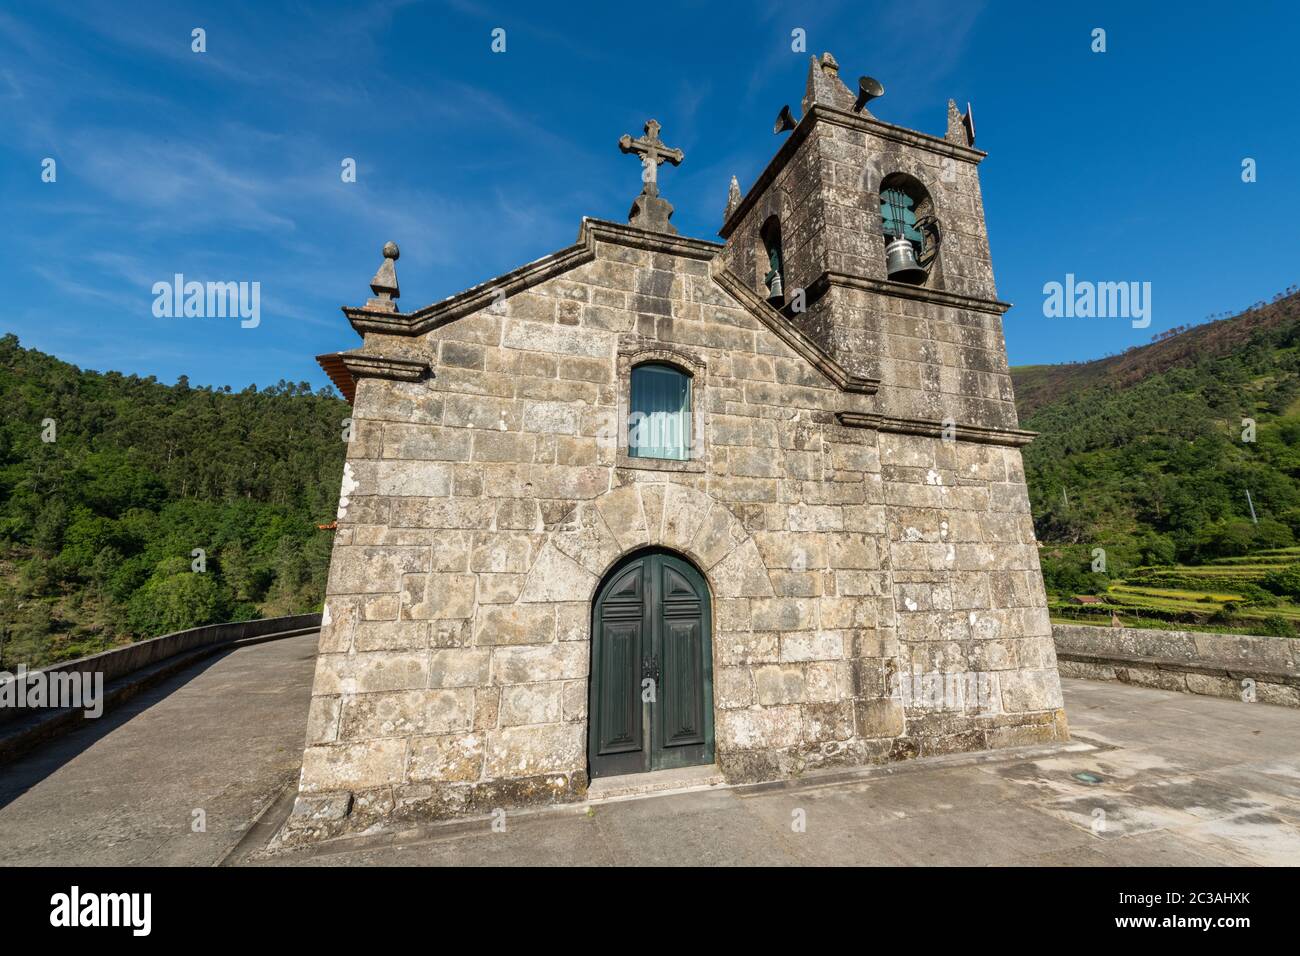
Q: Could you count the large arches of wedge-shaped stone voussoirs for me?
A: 1